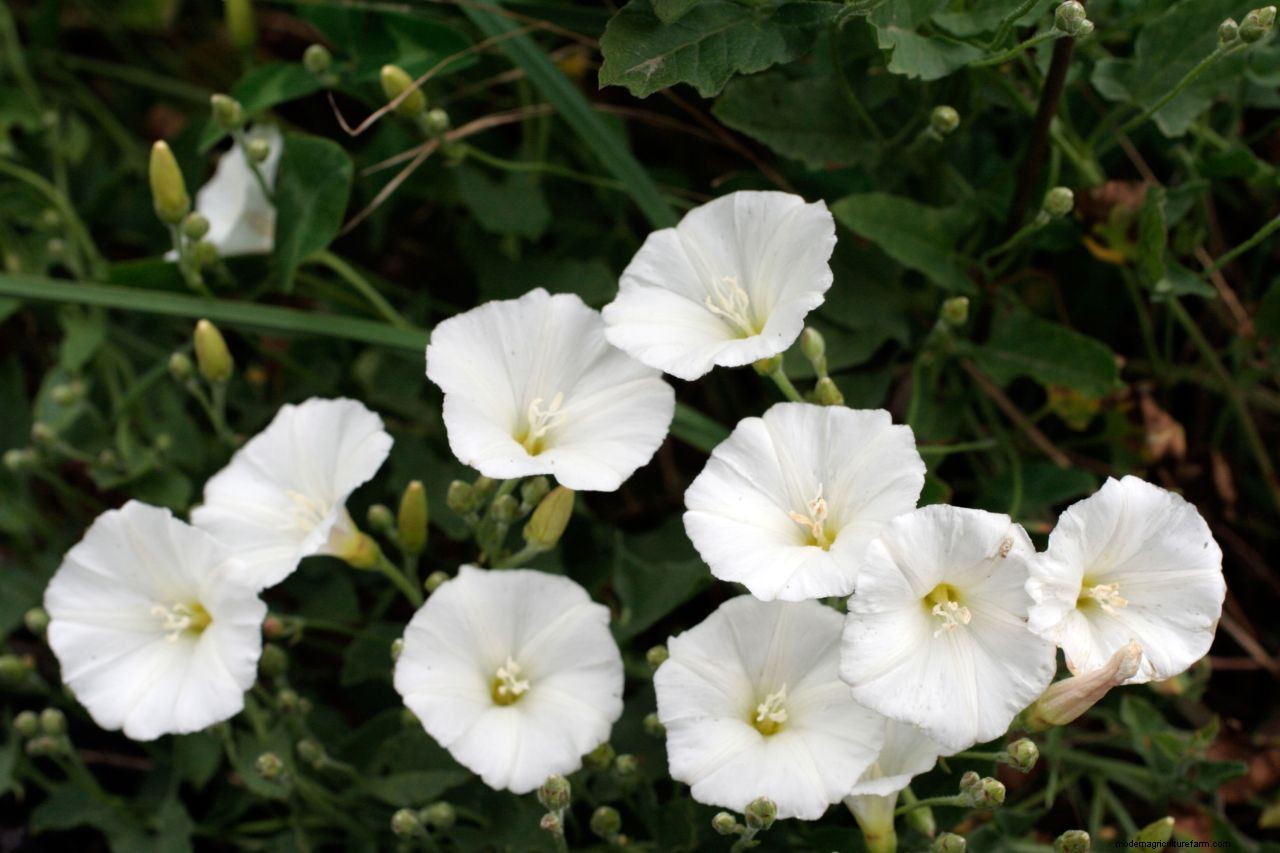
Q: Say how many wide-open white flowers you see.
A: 9